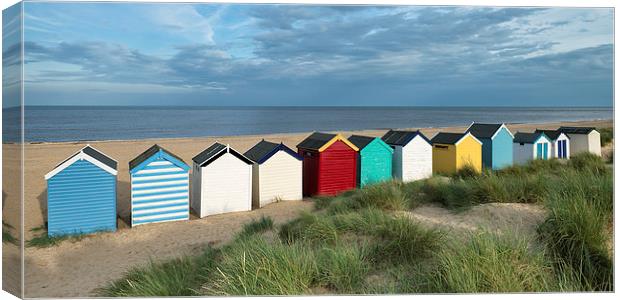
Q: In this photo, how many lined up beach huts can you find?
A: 12